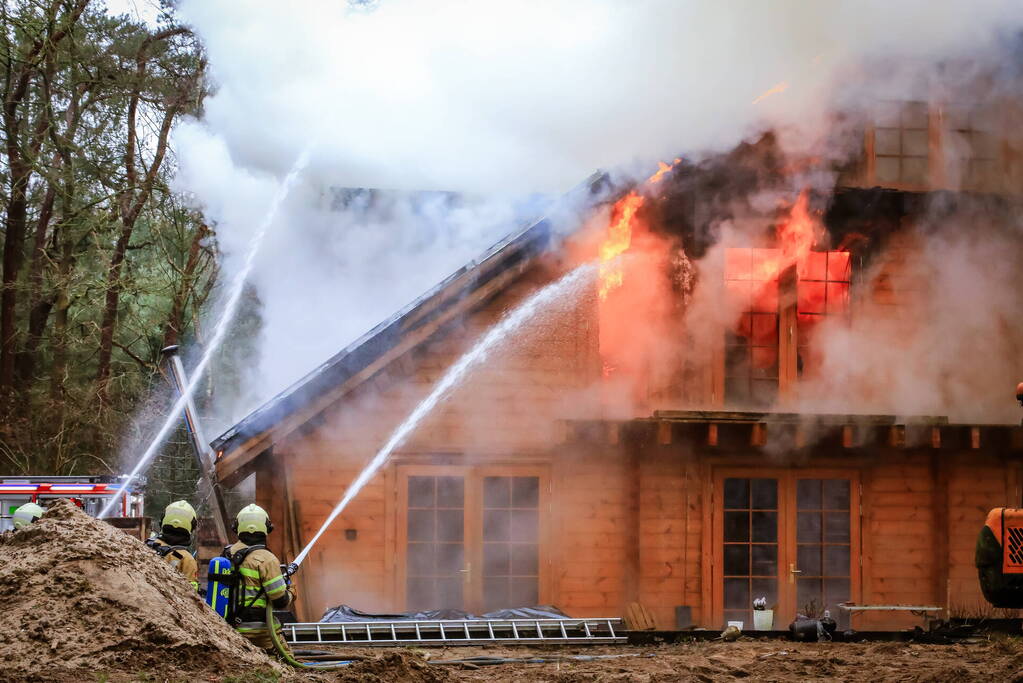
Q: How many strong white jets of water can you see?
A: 2